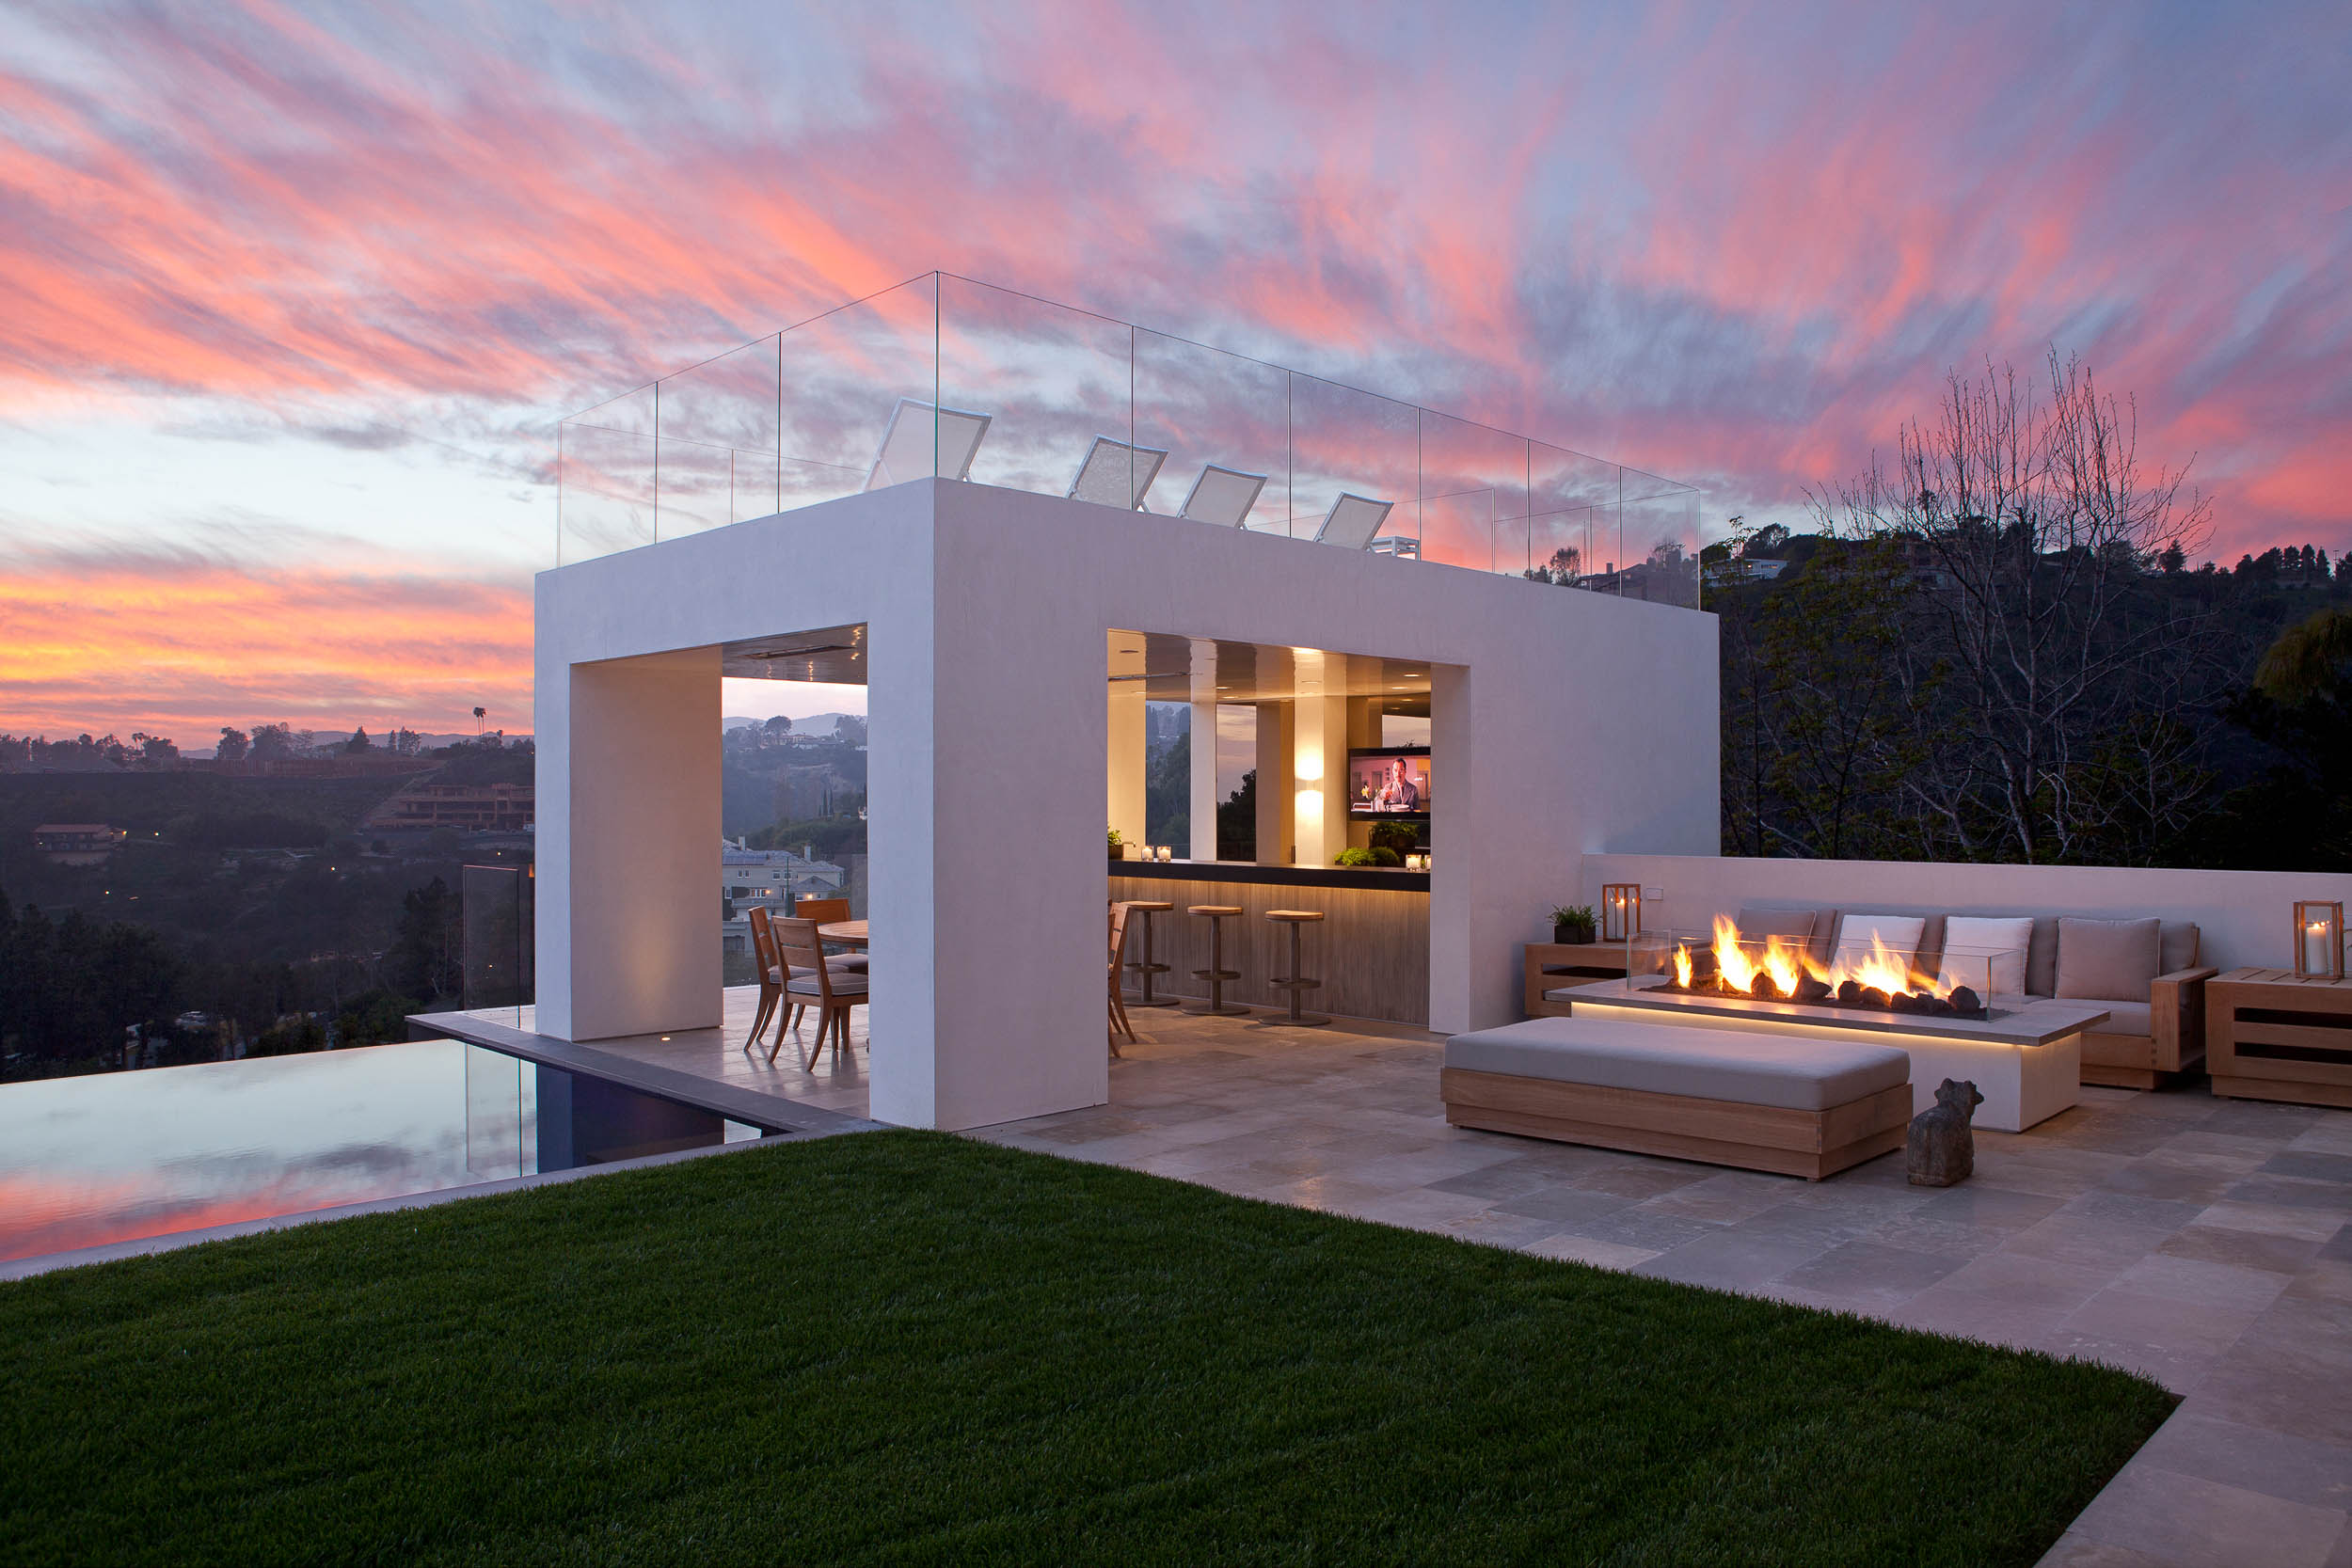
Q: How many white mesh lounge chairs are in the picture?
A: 4